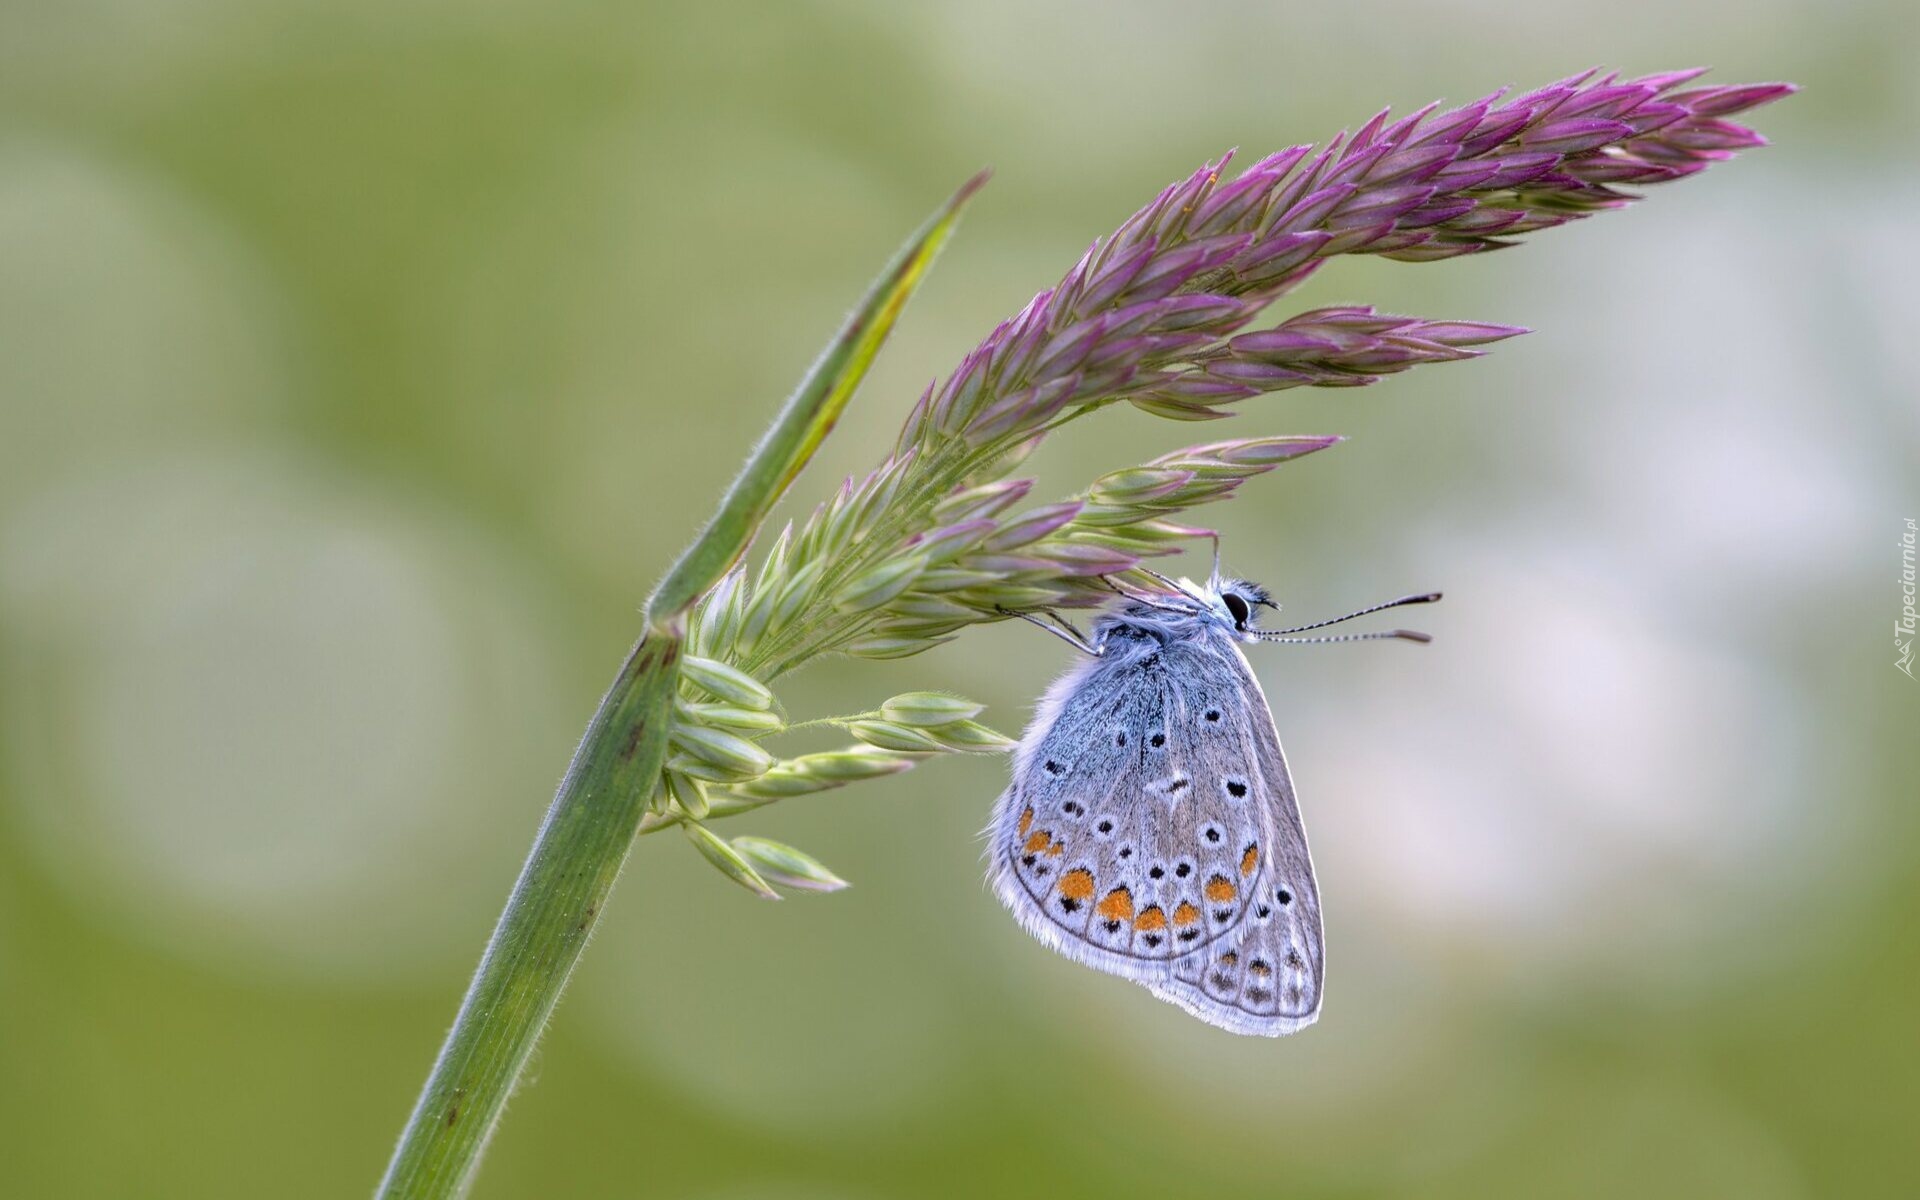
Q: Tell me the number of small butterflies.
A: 1